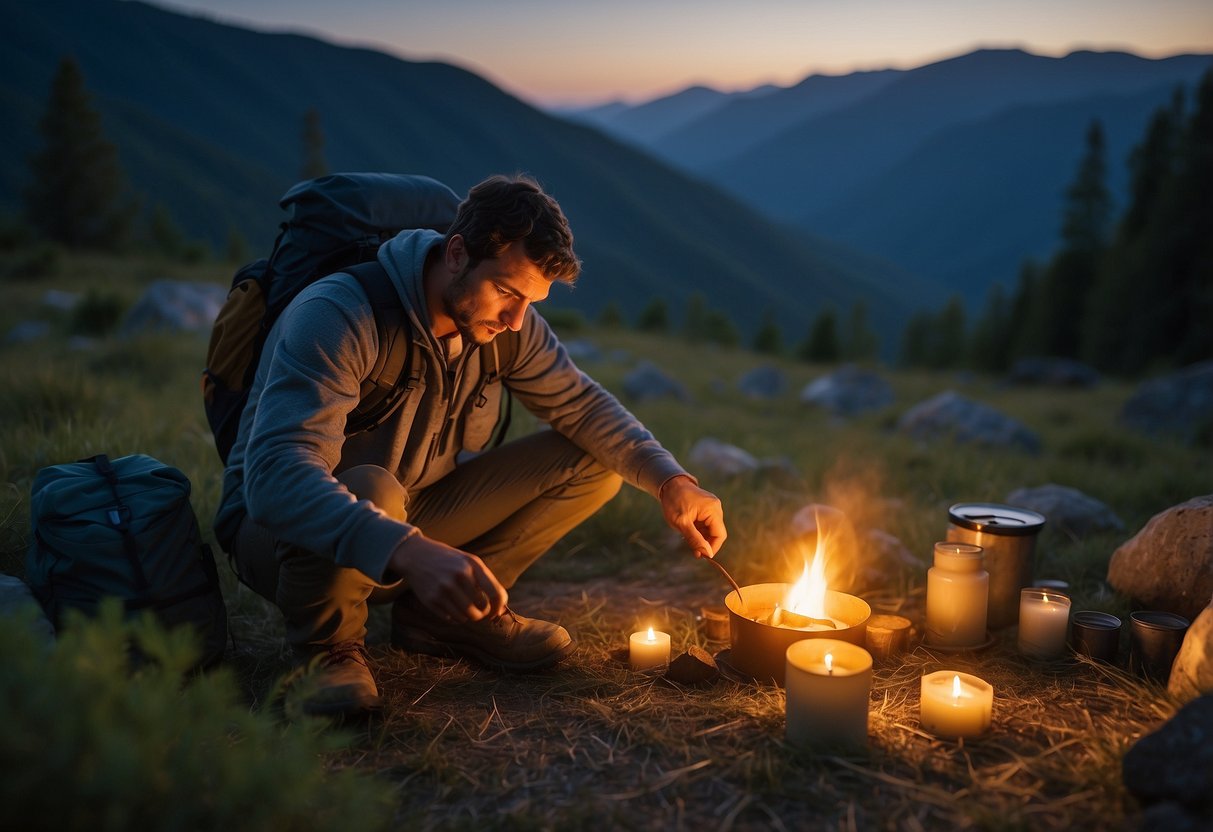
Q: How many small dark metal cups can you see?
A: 2